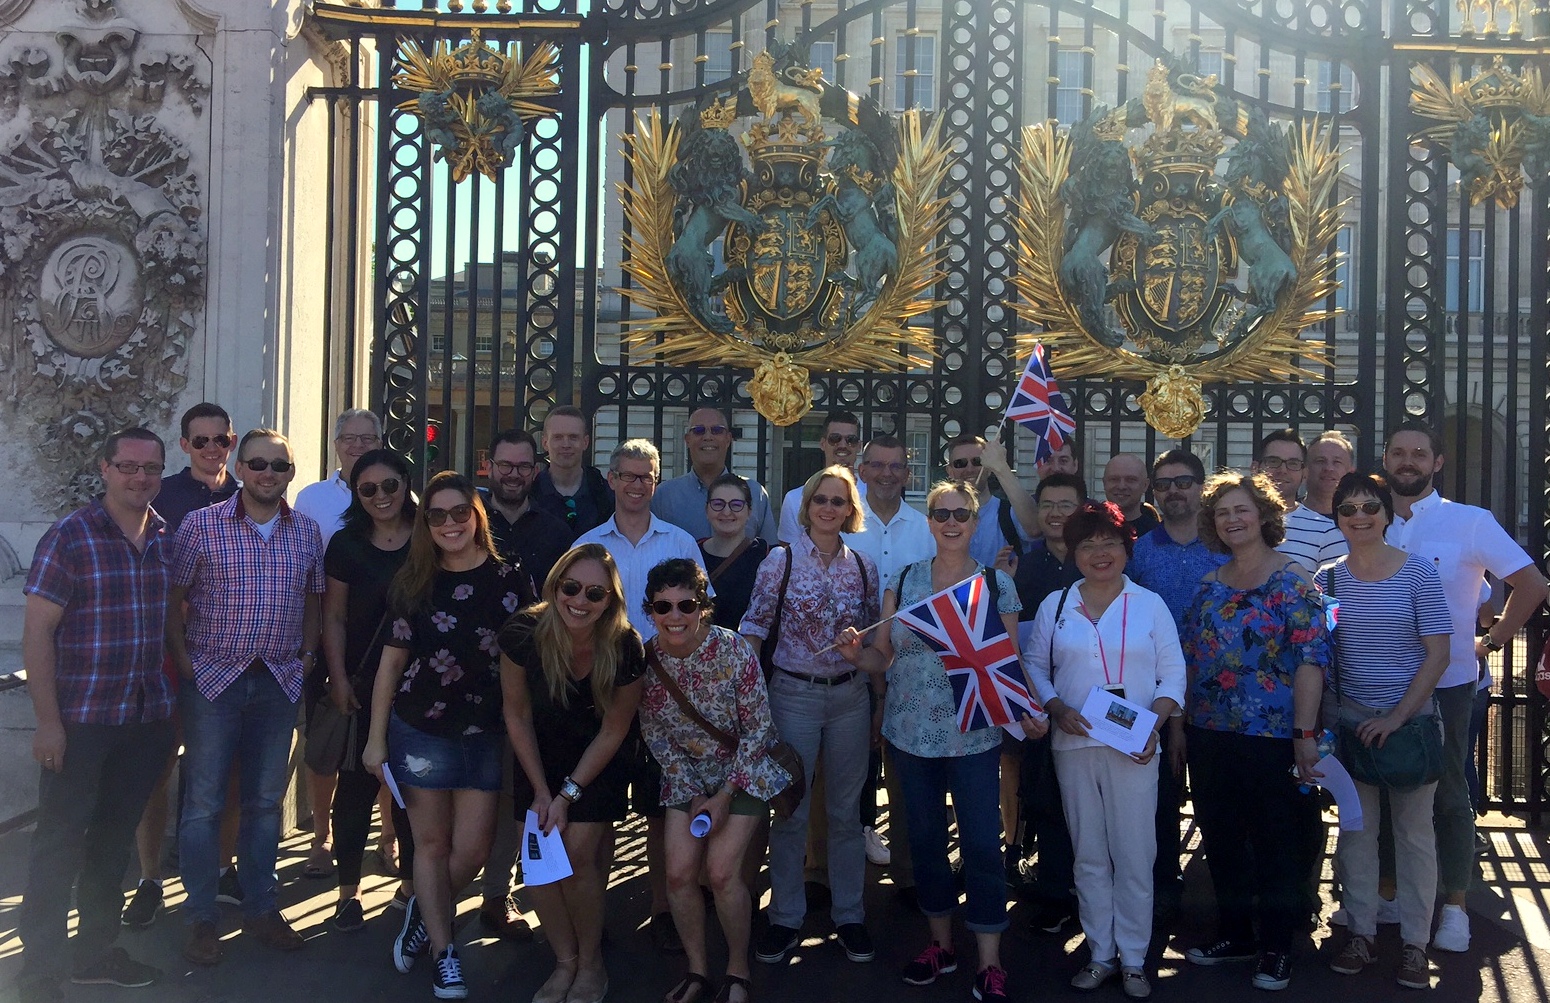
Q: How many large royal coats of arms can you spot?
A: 2